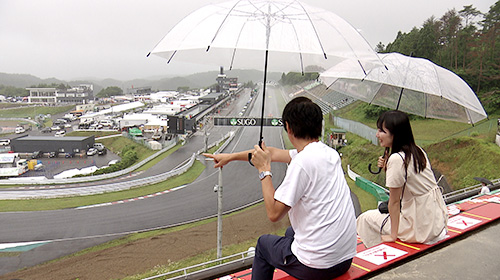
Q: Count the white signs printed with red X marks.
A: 2